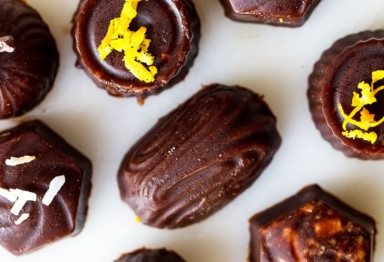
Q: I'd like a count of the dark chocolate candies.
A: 8